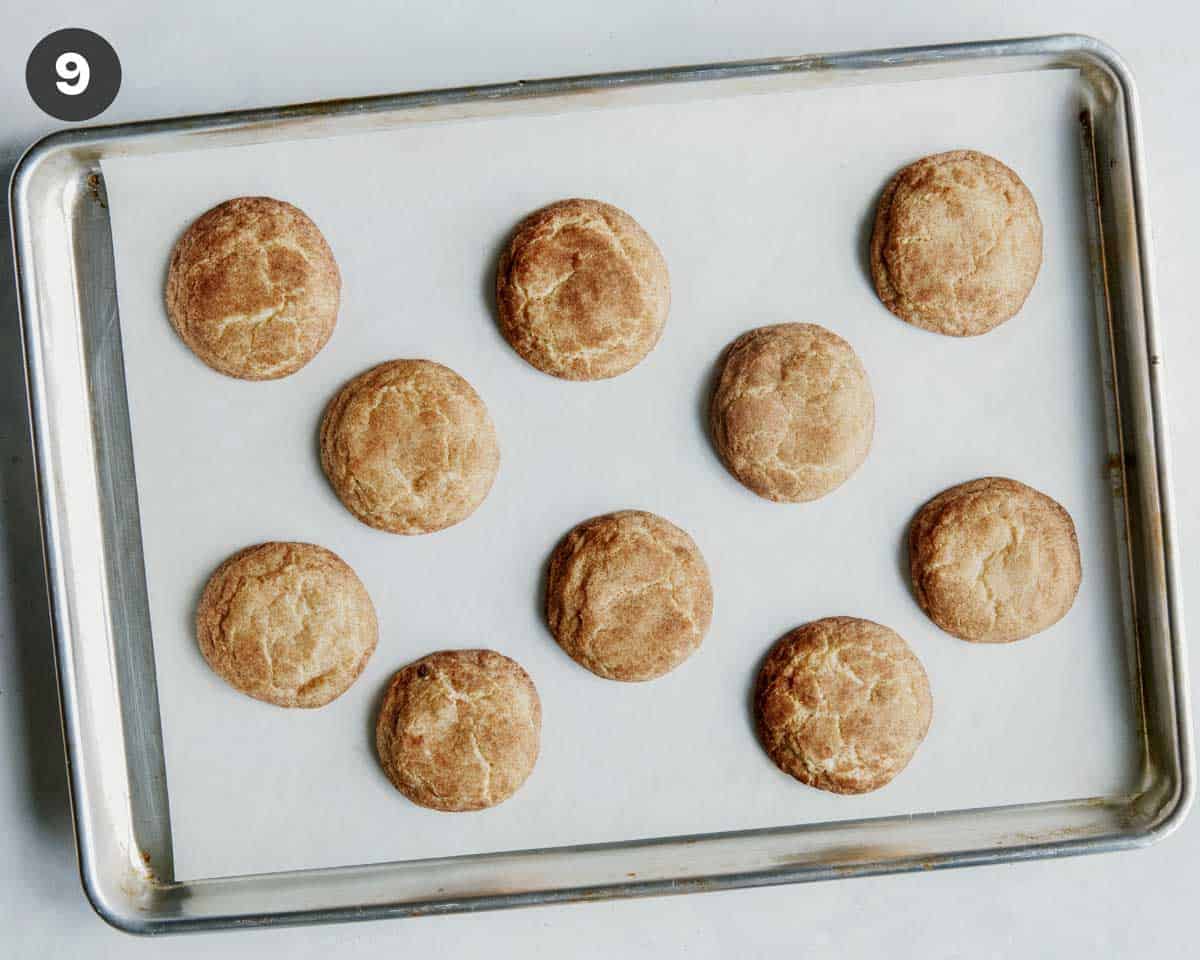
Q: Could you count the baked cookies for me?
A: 10